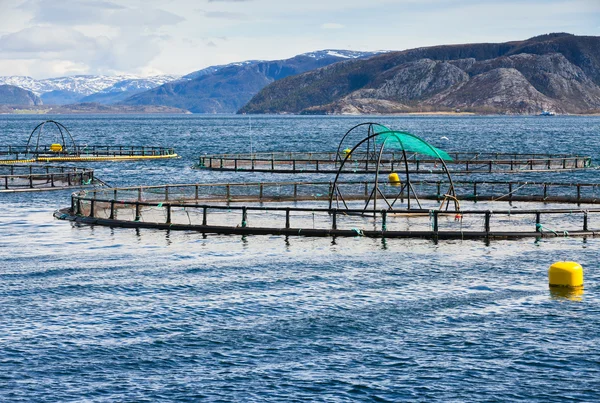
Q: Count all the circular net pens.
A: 4